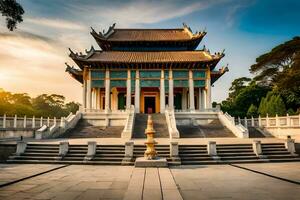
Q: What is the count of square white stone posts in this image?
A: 8